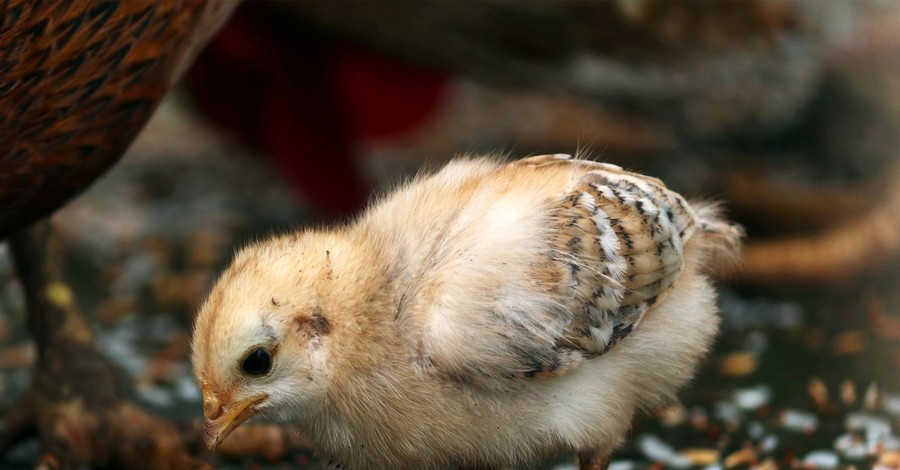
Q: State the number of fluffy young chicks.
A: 1